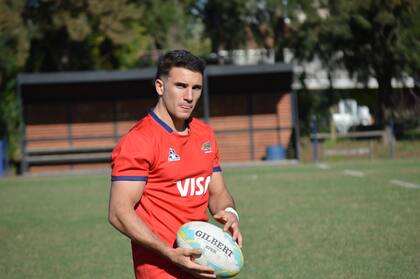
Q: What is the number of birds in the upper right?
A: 0